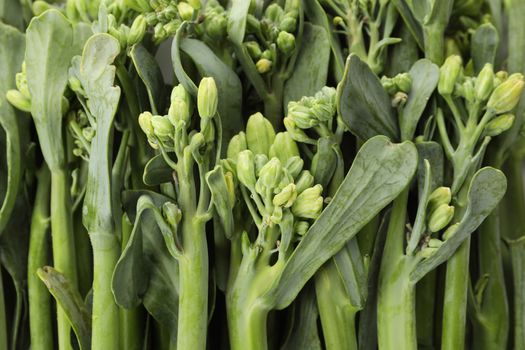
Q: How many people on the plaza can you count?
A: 0